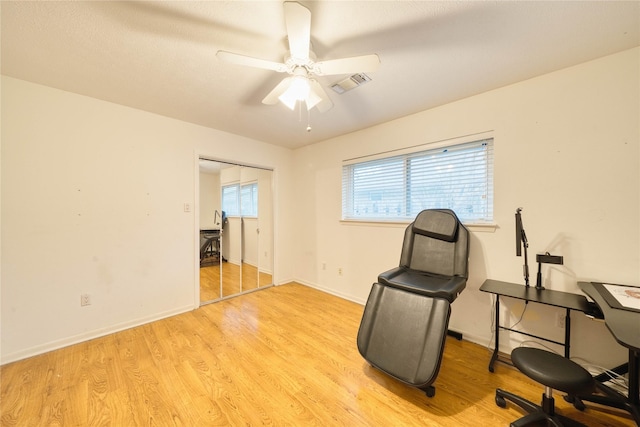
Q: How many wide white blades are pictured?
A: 5